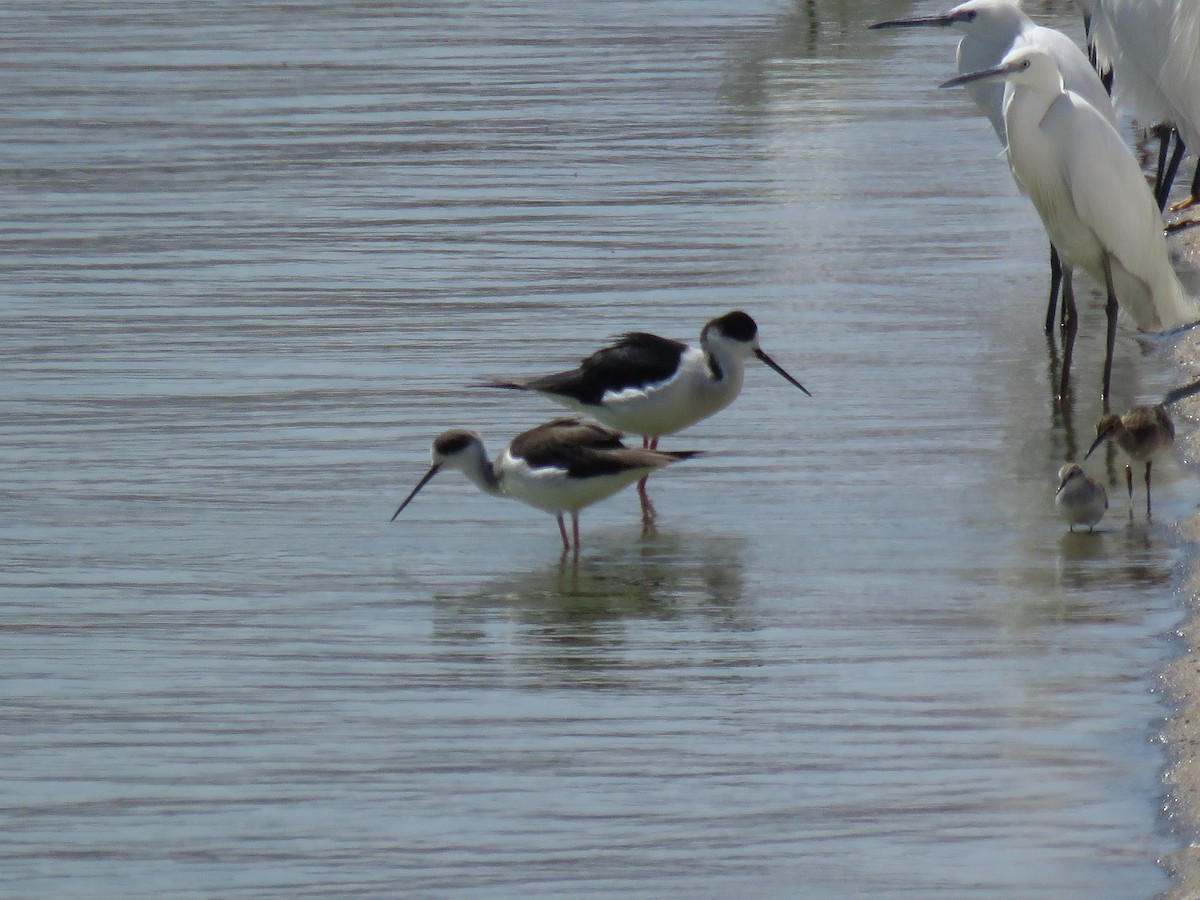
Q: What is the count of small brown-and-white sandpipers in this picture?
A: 2